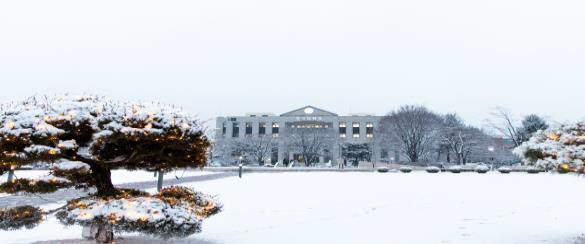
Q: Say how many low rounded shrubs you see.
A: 7